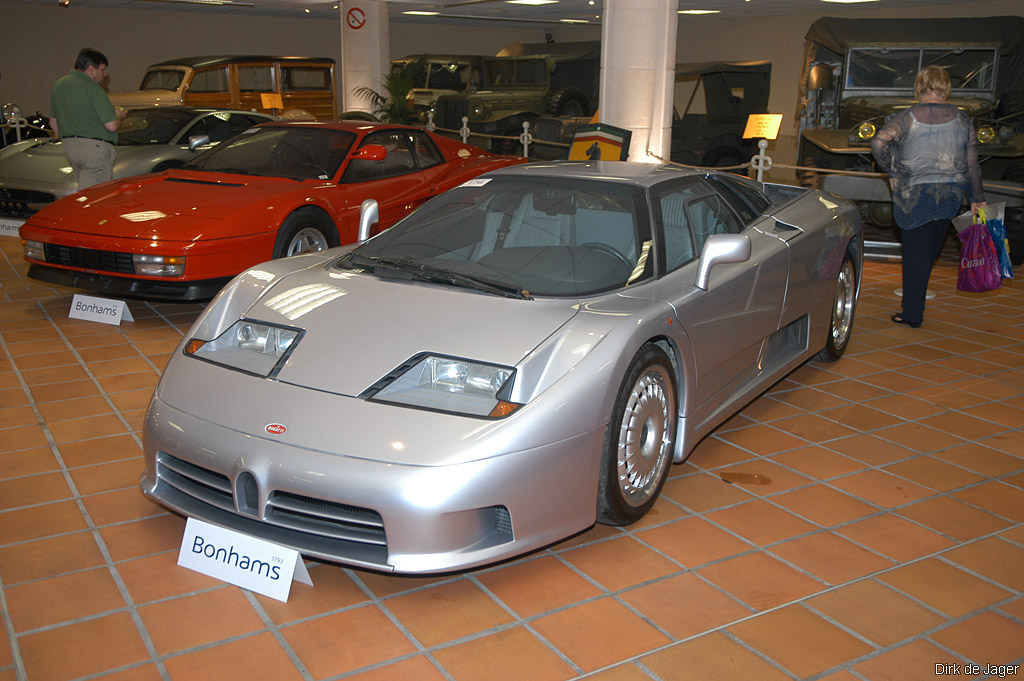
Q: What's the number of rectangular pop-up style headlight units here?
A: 2